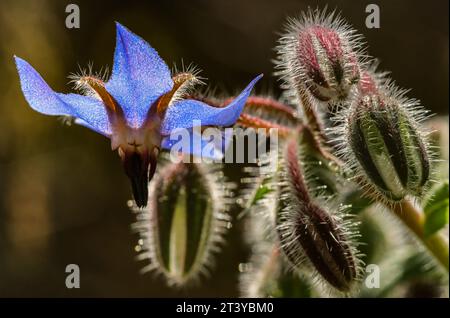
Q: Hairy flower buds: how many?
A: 4